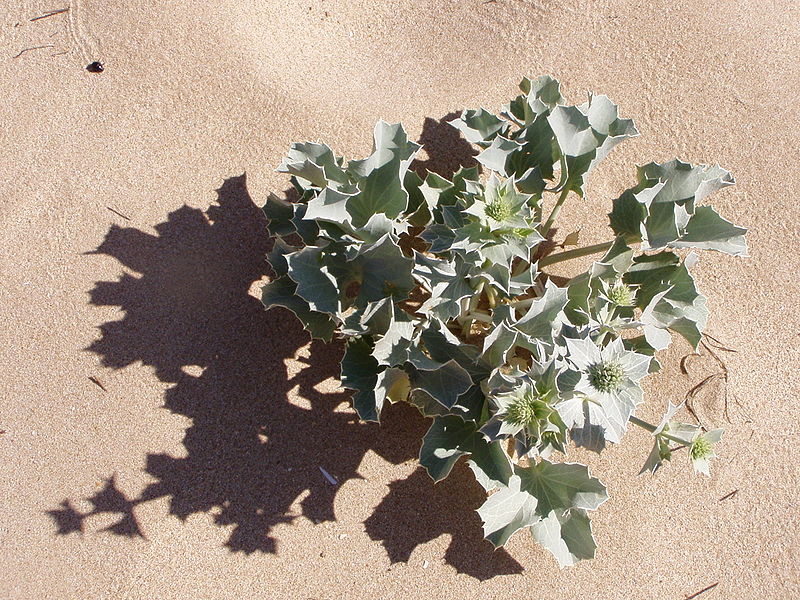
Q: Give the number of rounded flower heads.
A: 5